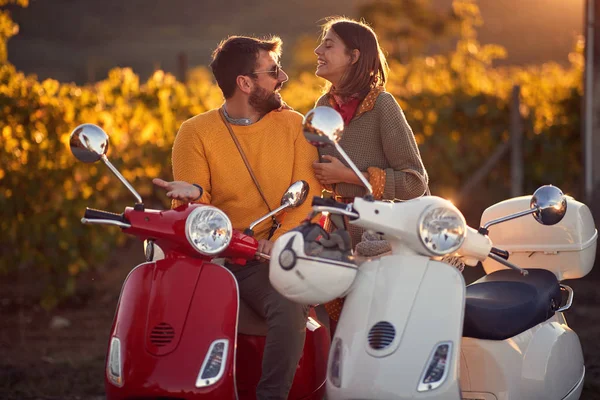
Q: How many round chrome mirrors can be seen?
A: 4